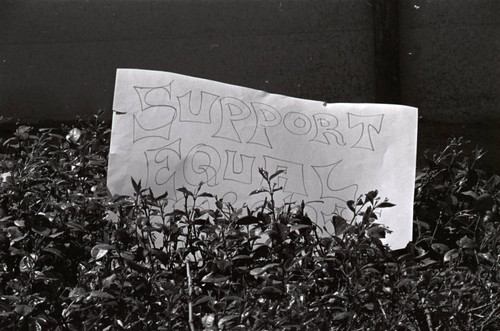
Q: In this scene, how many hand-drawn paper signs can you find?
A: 1